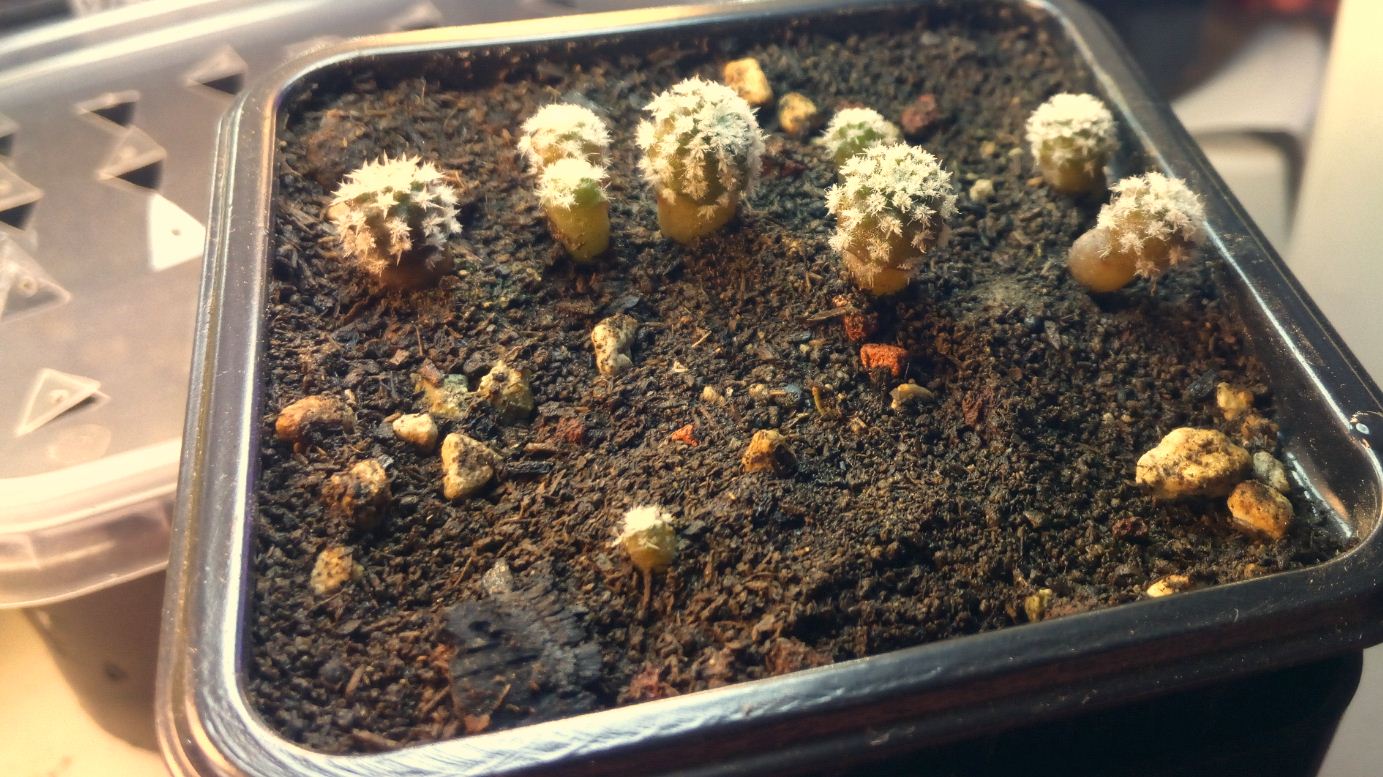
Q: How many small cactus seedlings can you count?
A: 9